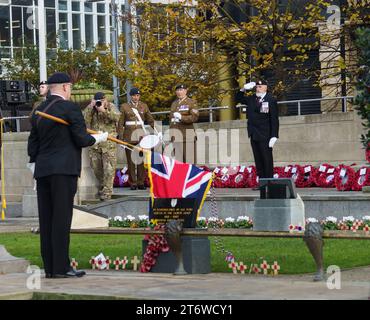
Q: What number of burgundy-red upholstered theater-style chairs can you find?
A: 0